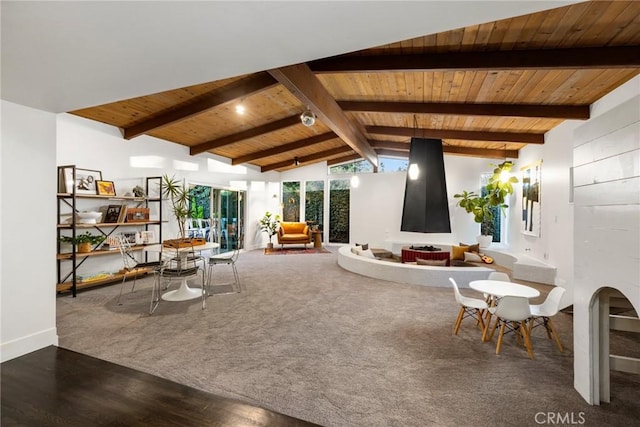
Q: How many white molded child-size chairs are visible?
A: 4